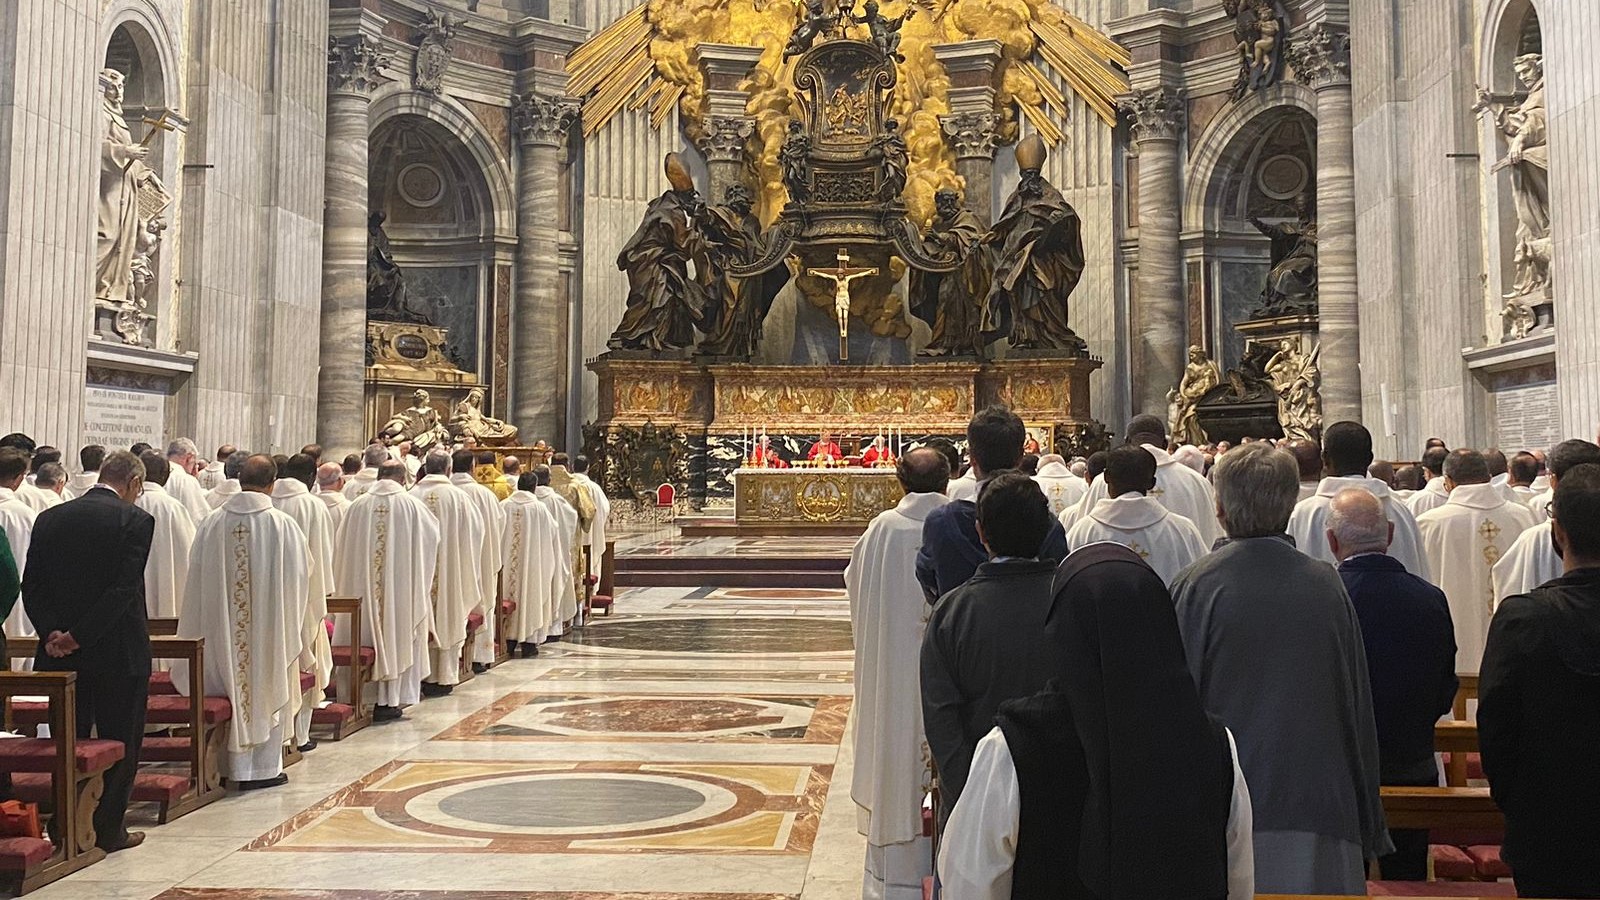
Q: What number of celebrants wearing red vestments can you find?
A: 3